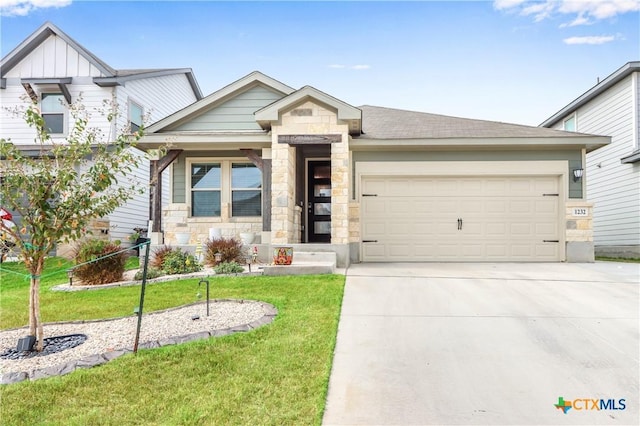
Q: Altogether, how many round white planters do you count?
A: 2